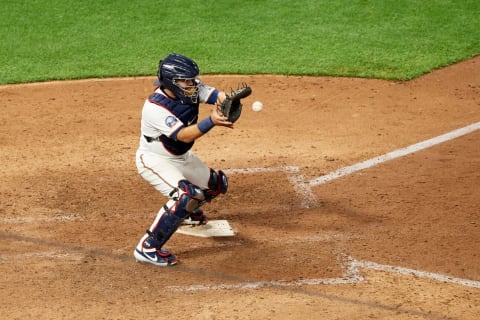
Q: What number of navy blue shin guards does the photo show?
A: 2